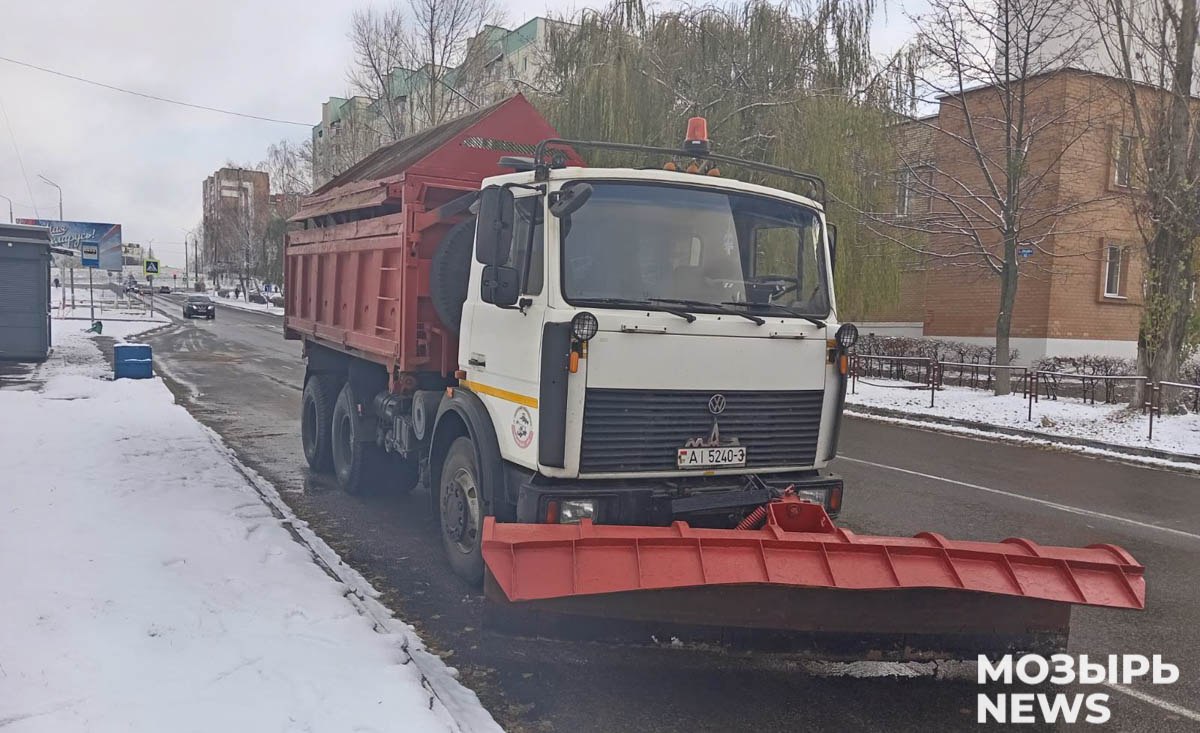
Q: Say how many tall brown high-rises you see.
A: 1